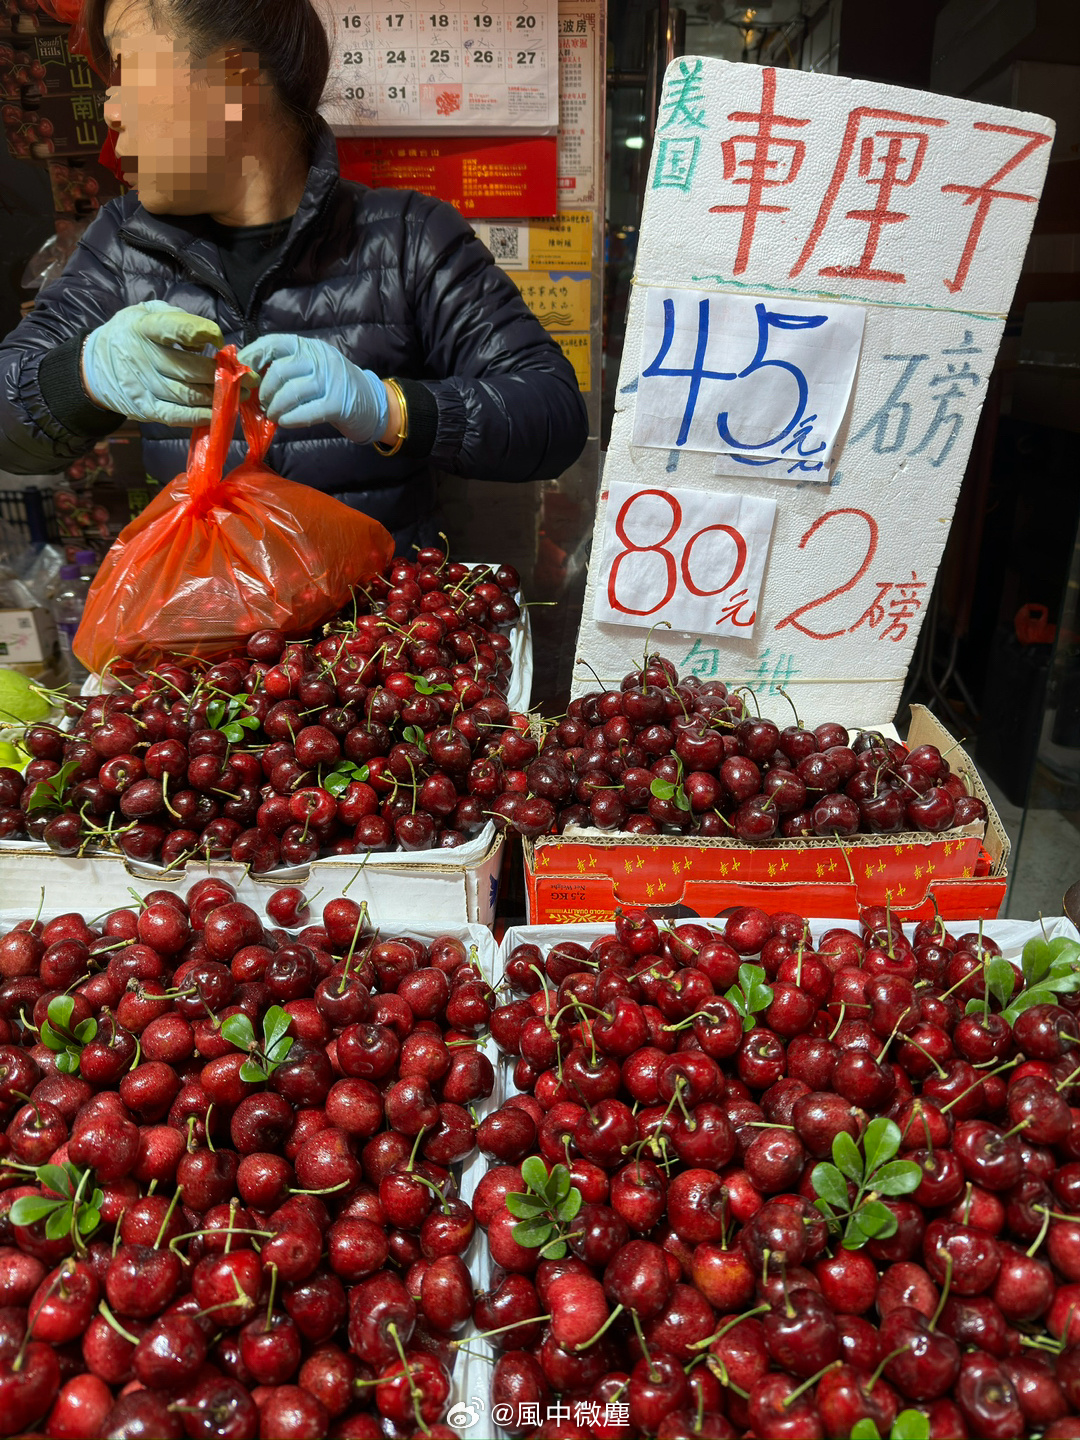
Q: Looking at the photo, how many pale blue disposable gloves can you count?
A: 2